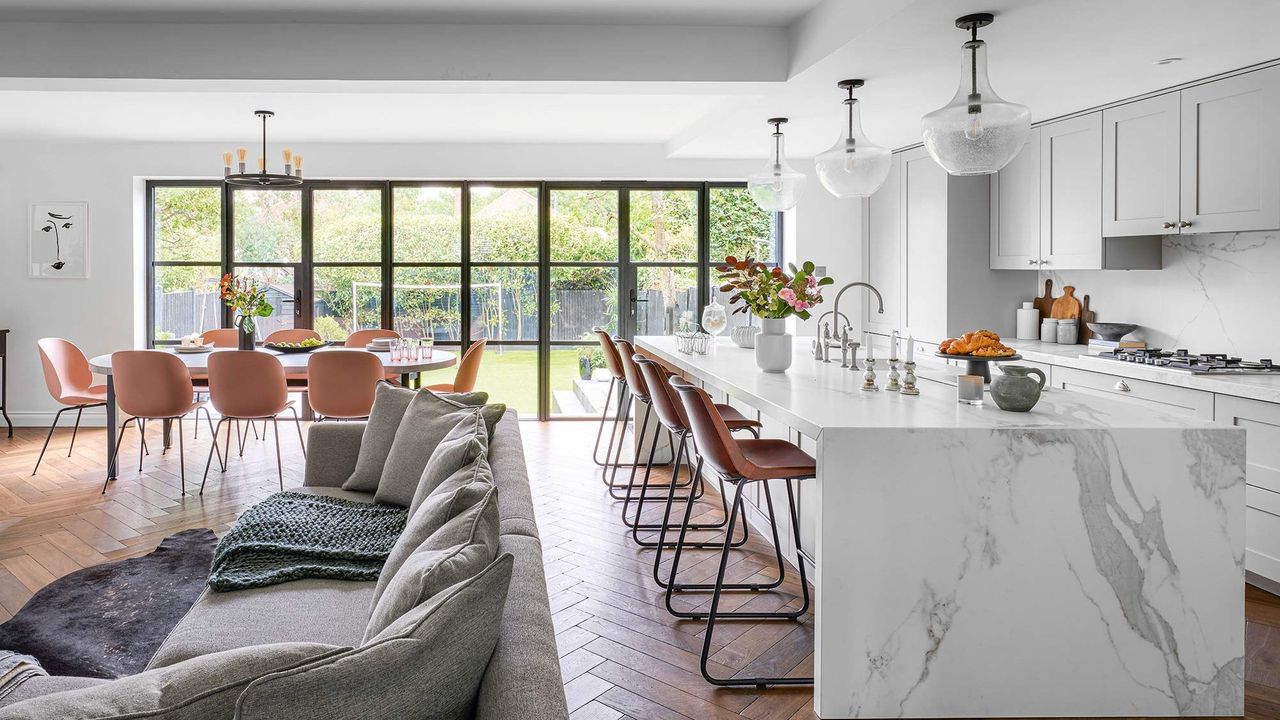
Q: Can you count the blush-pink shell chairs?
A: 8